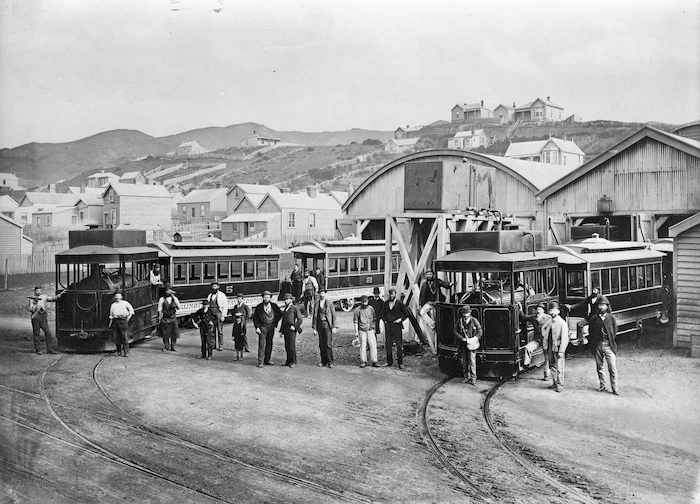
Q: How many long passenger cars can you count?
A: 3